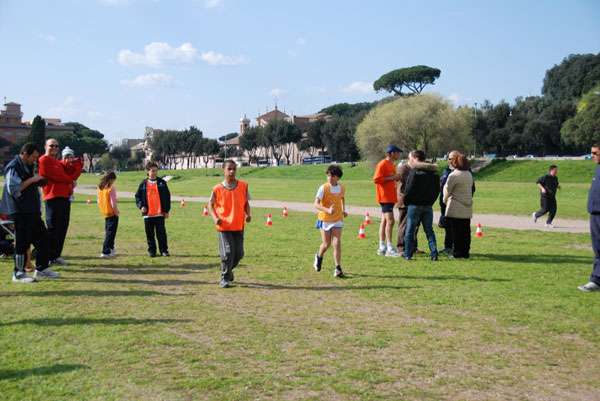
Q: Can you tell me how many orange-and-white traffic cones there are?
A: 8